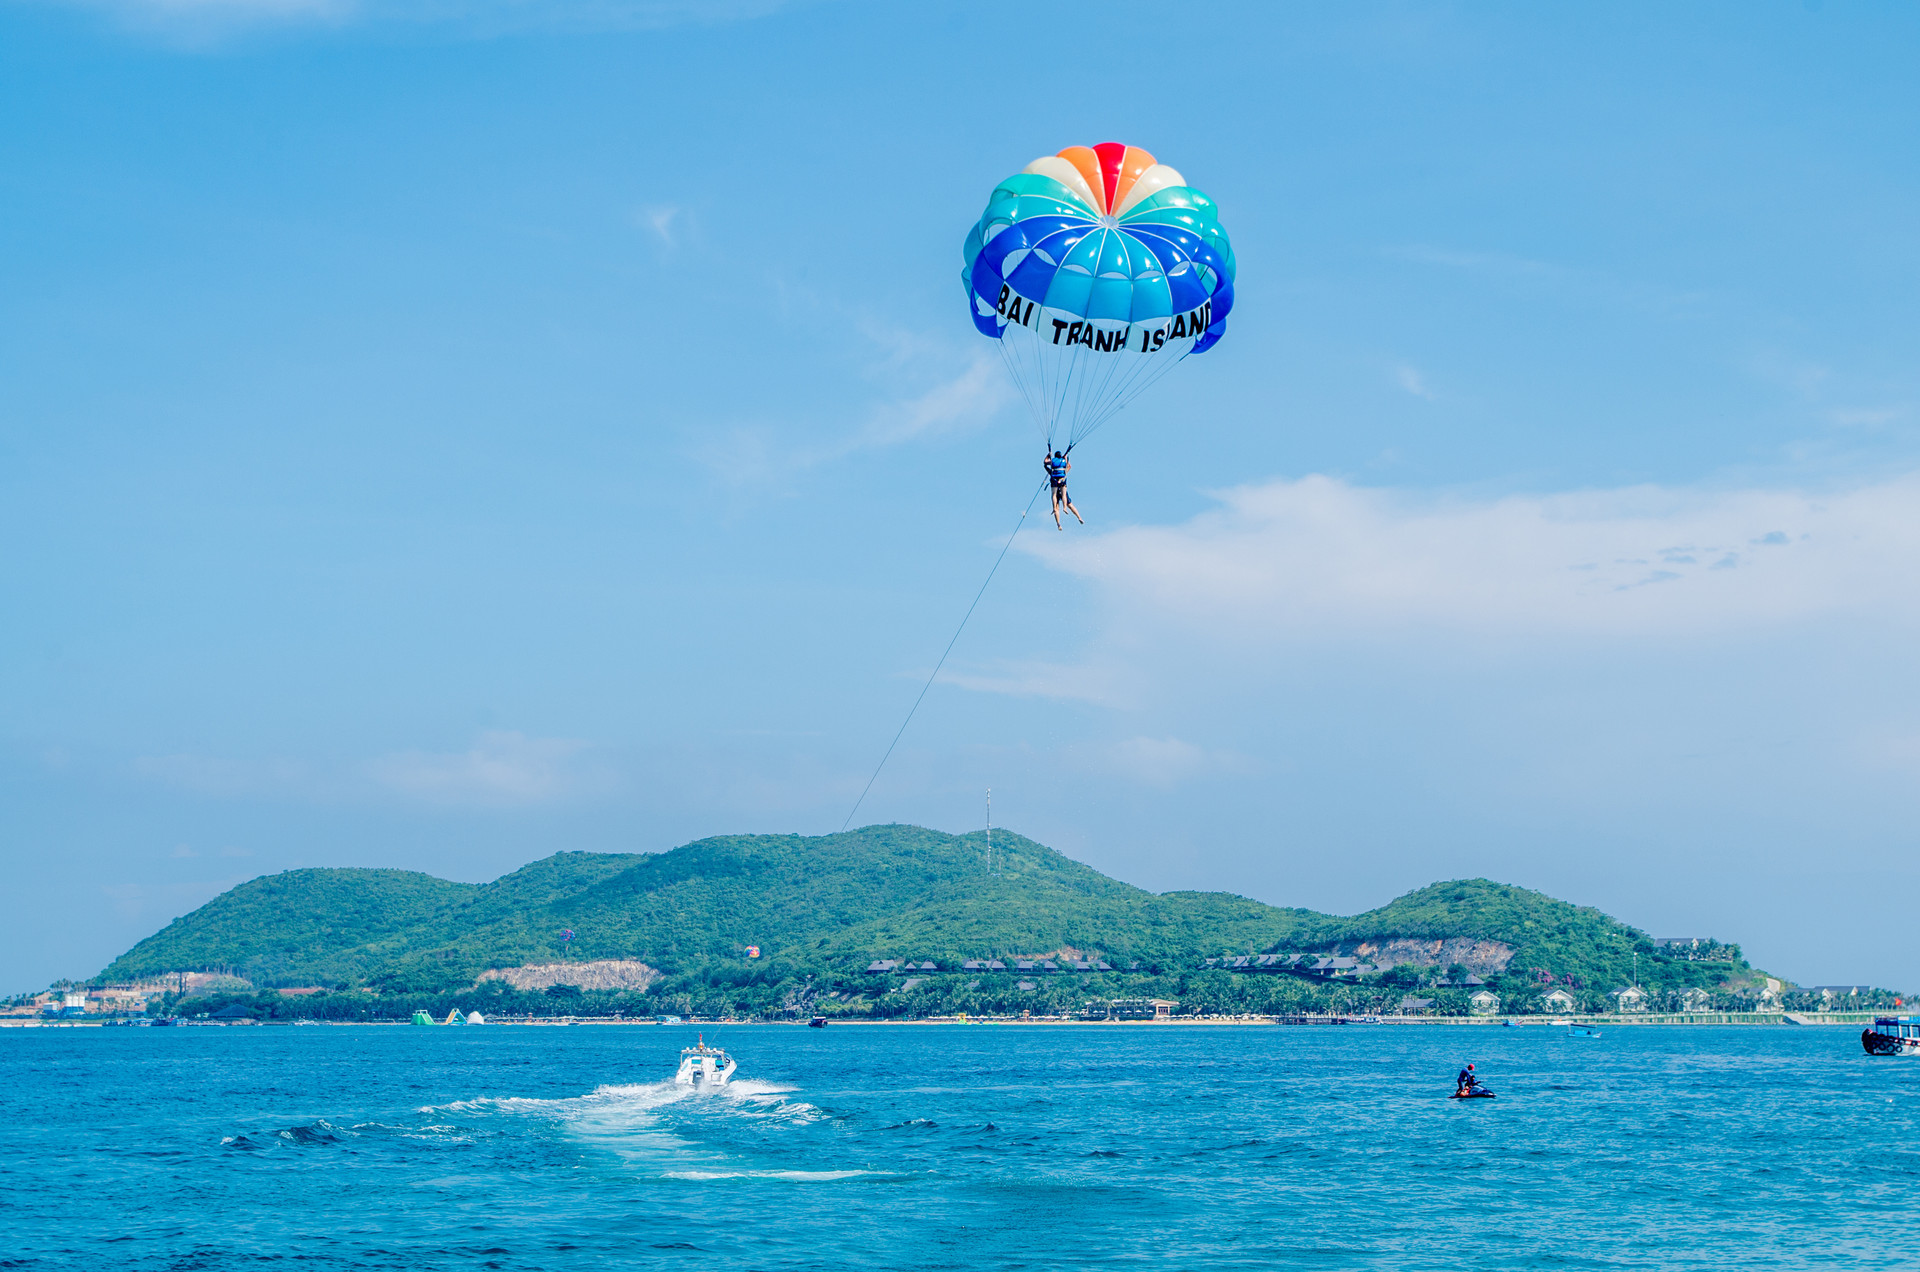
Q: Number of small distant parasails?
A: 2